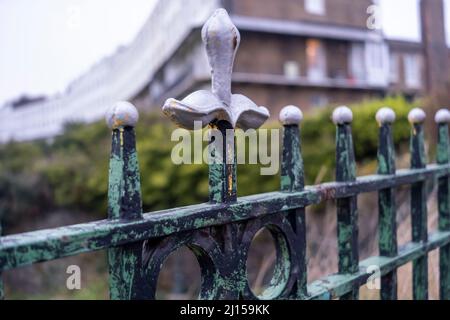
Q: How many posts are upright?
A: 7